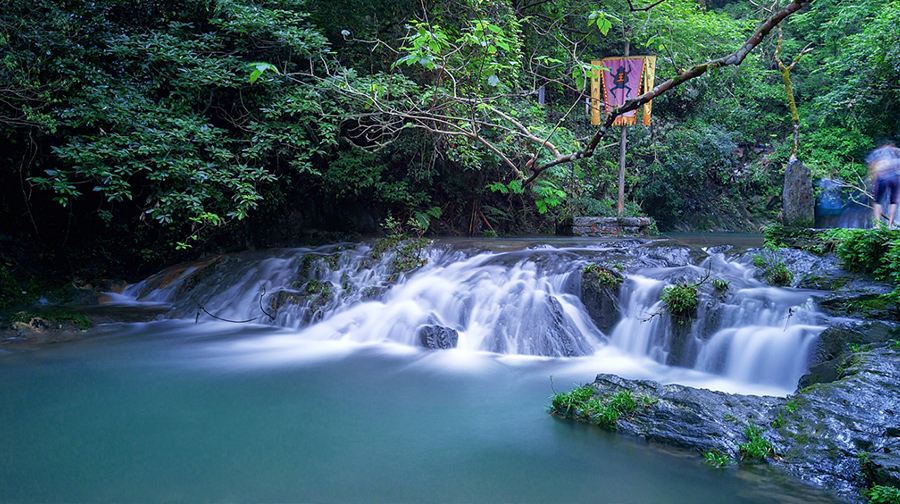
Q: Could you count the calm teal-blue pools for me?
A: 1